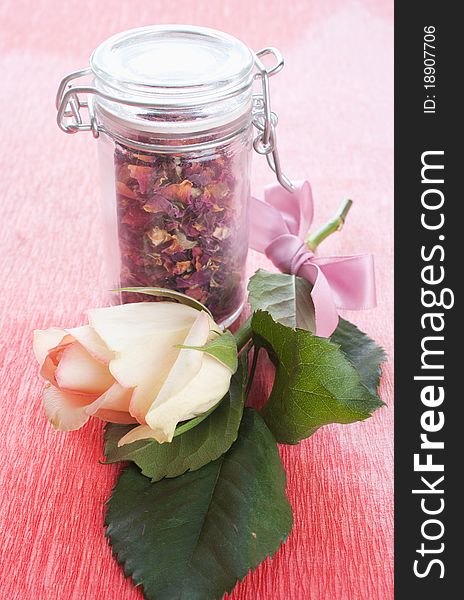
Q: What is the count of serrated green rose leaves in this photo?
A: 5